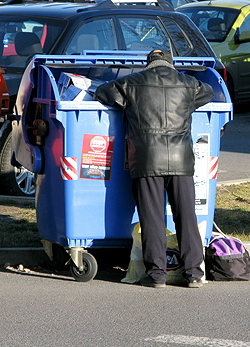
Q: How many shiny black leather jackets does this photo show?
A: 1